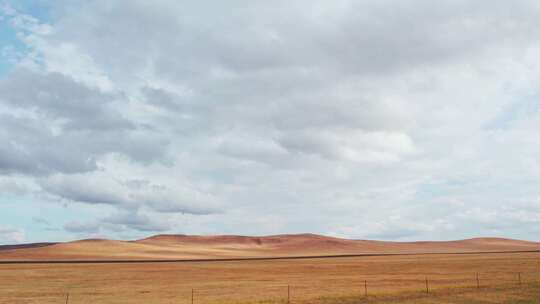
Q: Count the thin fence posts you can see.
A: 7